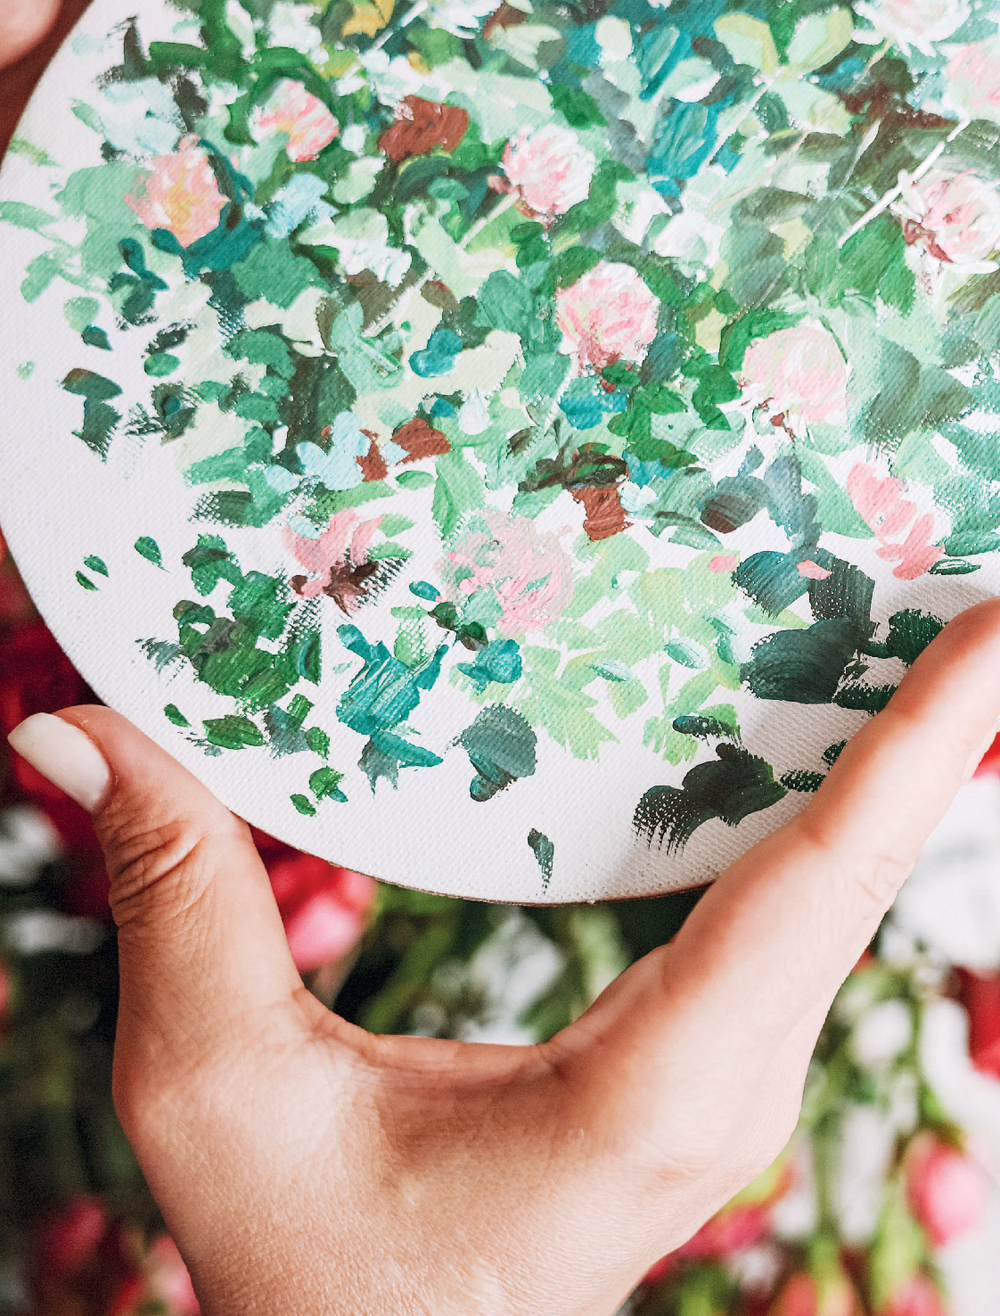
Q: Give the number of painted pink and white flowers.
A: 11